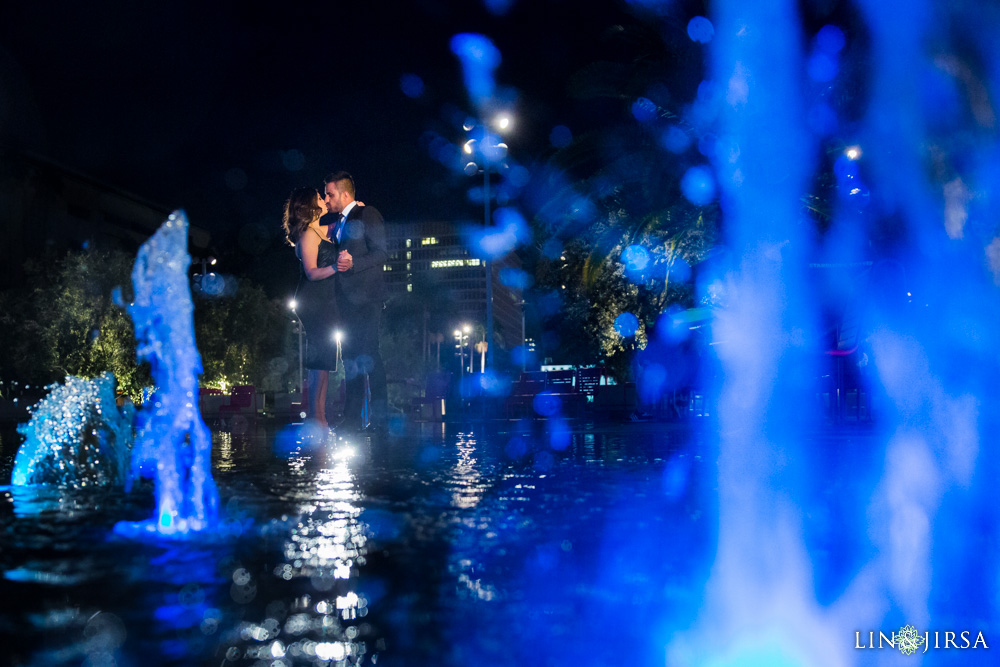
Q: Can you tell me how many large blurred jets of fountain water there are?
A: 2